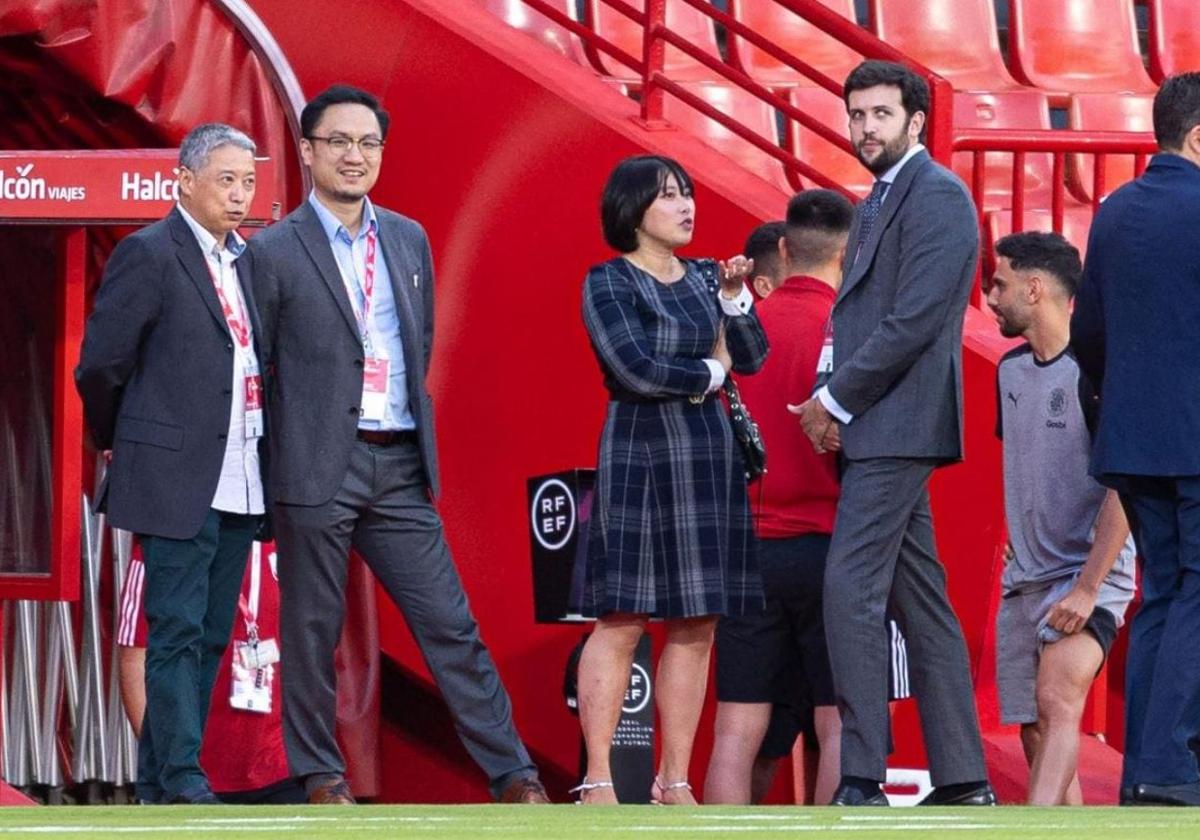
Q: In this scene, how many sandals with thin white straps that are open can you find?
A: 2